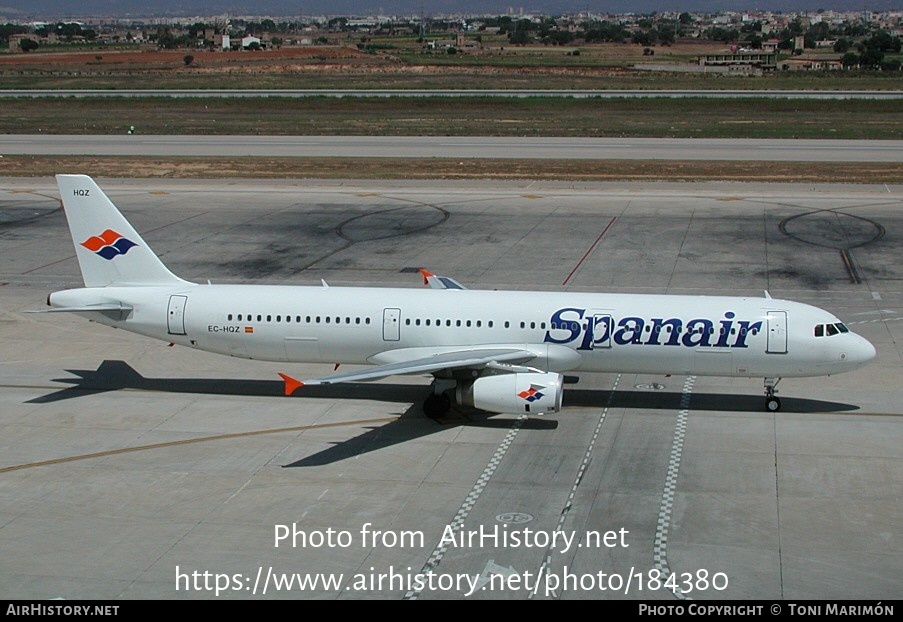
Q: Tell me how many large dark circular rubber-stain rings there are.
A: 2